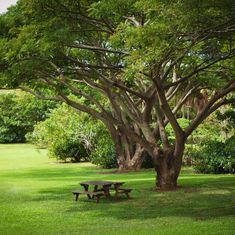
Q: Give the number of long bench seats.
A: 2